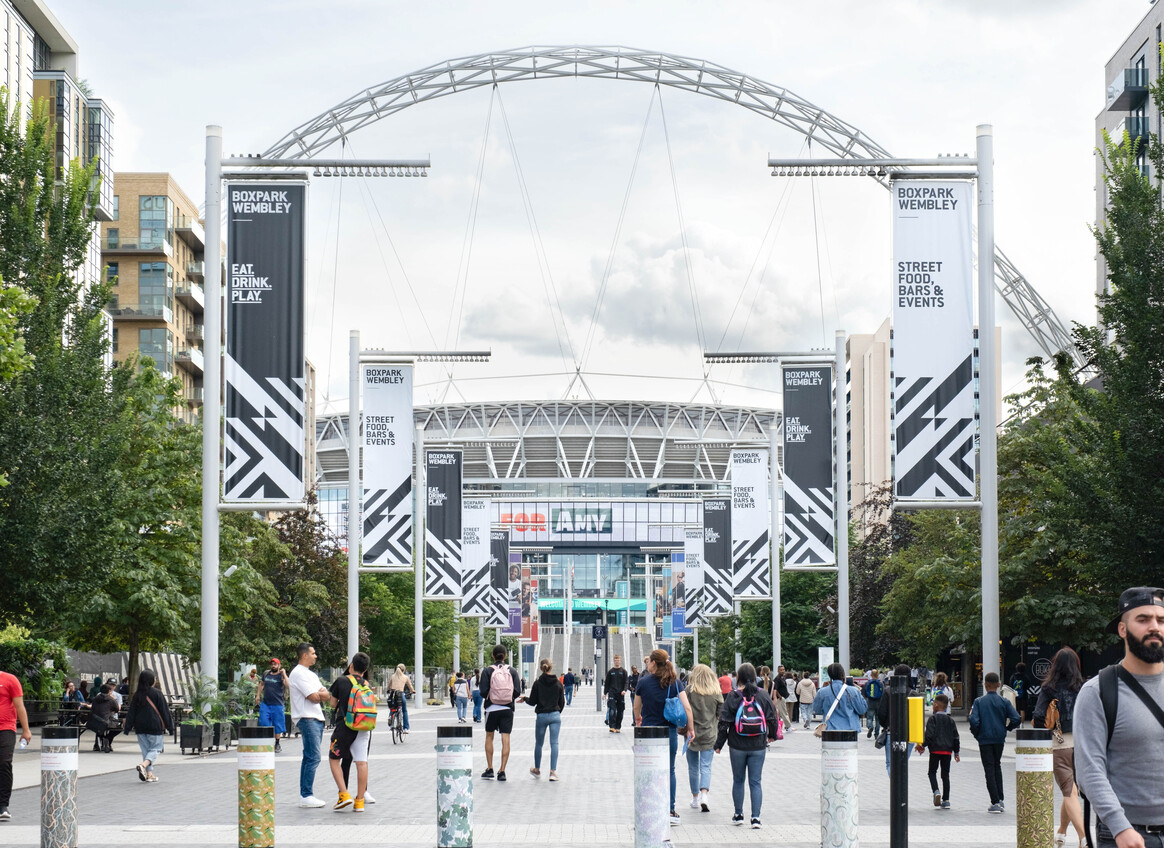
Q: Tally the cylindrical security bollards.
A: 6